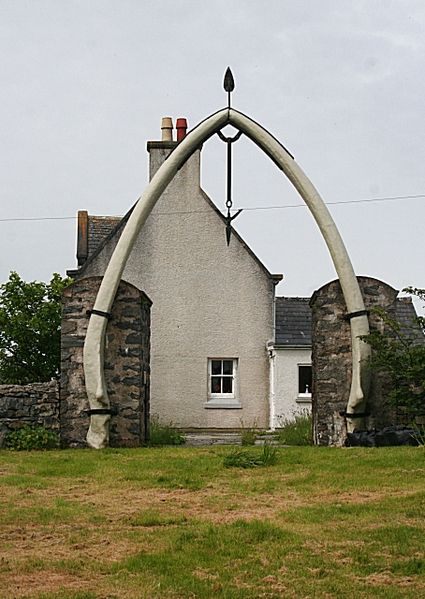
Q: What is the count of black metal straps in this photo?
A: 4